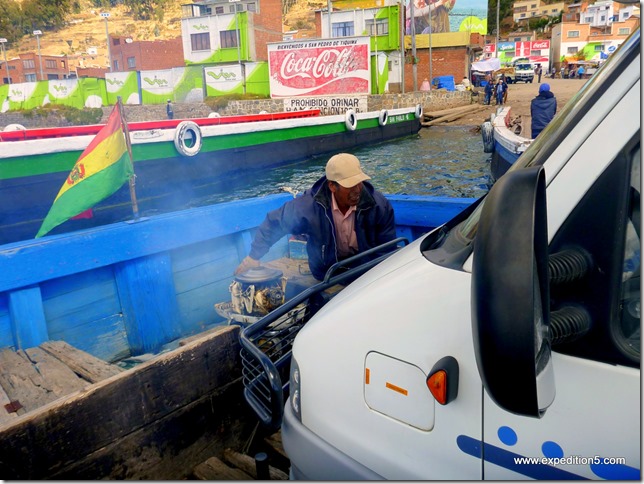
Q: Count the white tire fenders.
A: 4